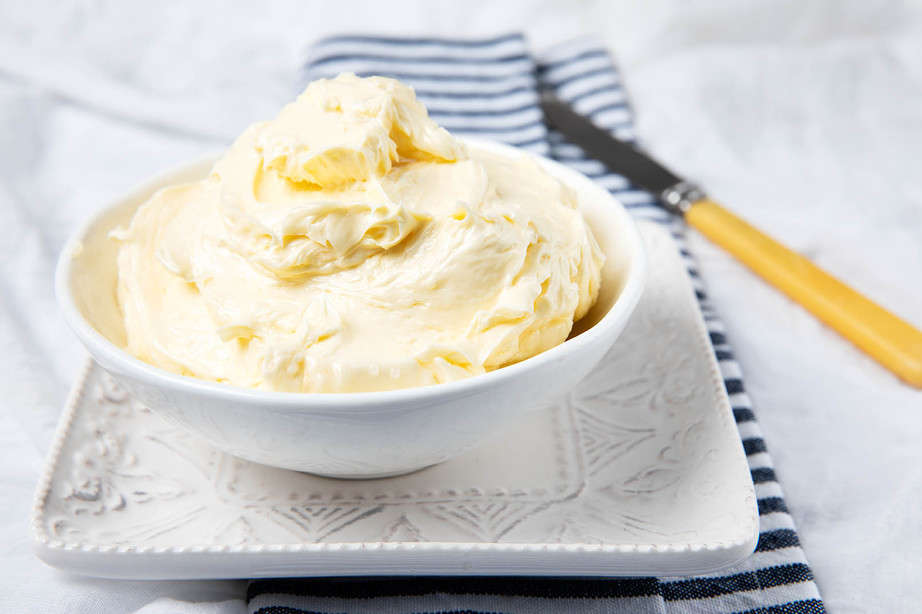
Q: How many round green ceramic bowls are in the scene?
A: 0